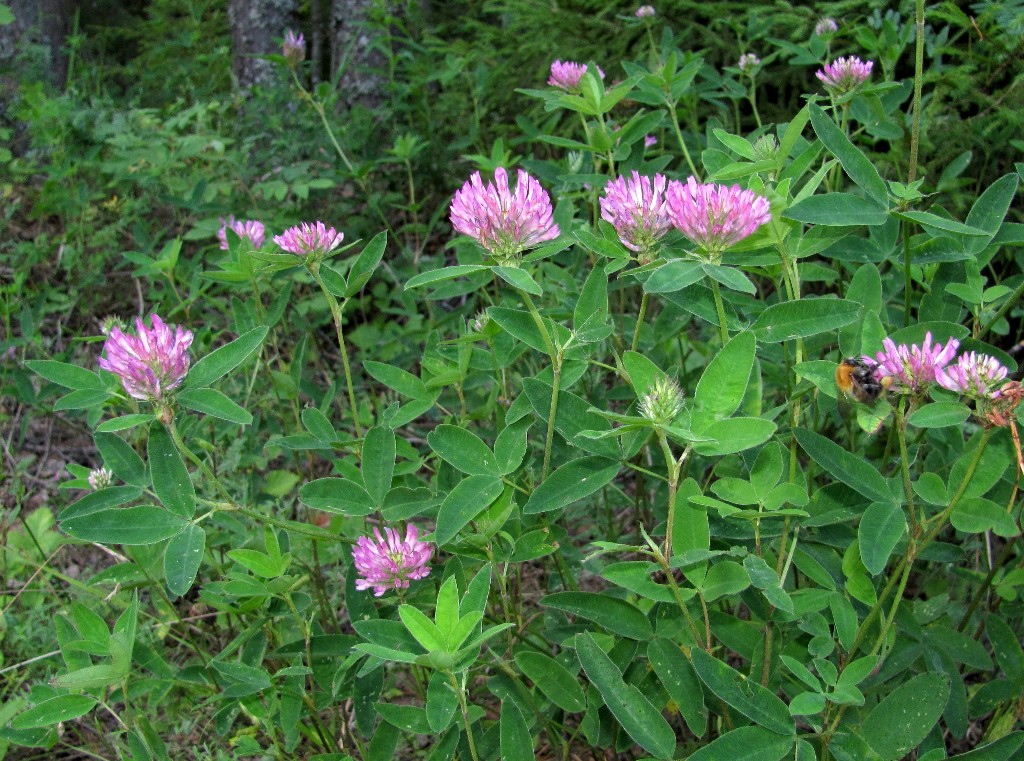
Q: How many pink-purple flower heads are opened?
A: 11